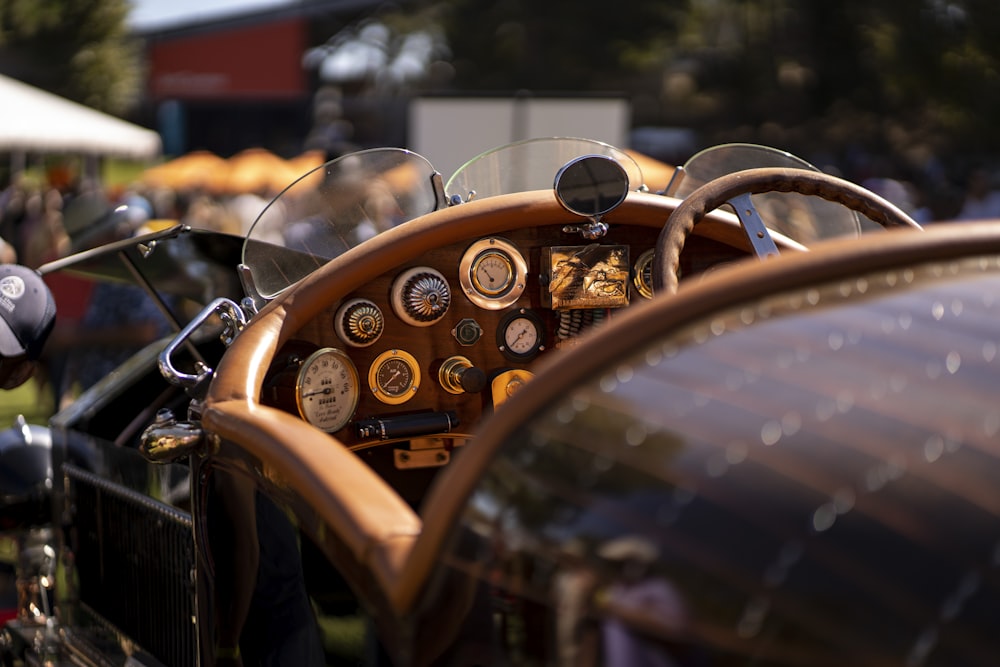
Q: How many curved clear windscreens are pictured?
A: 3